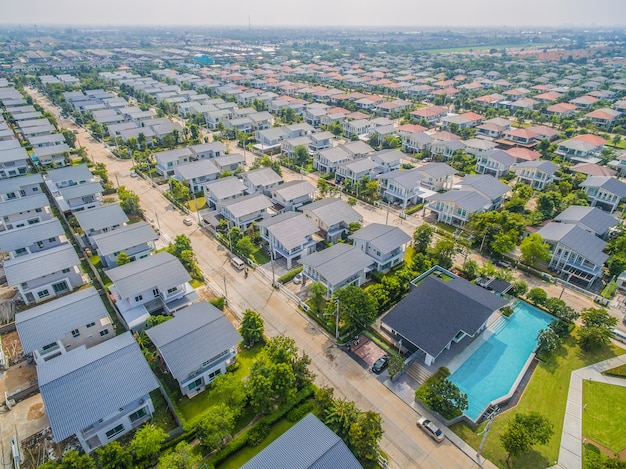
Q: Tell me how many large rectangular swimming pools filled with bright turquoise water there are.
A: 1